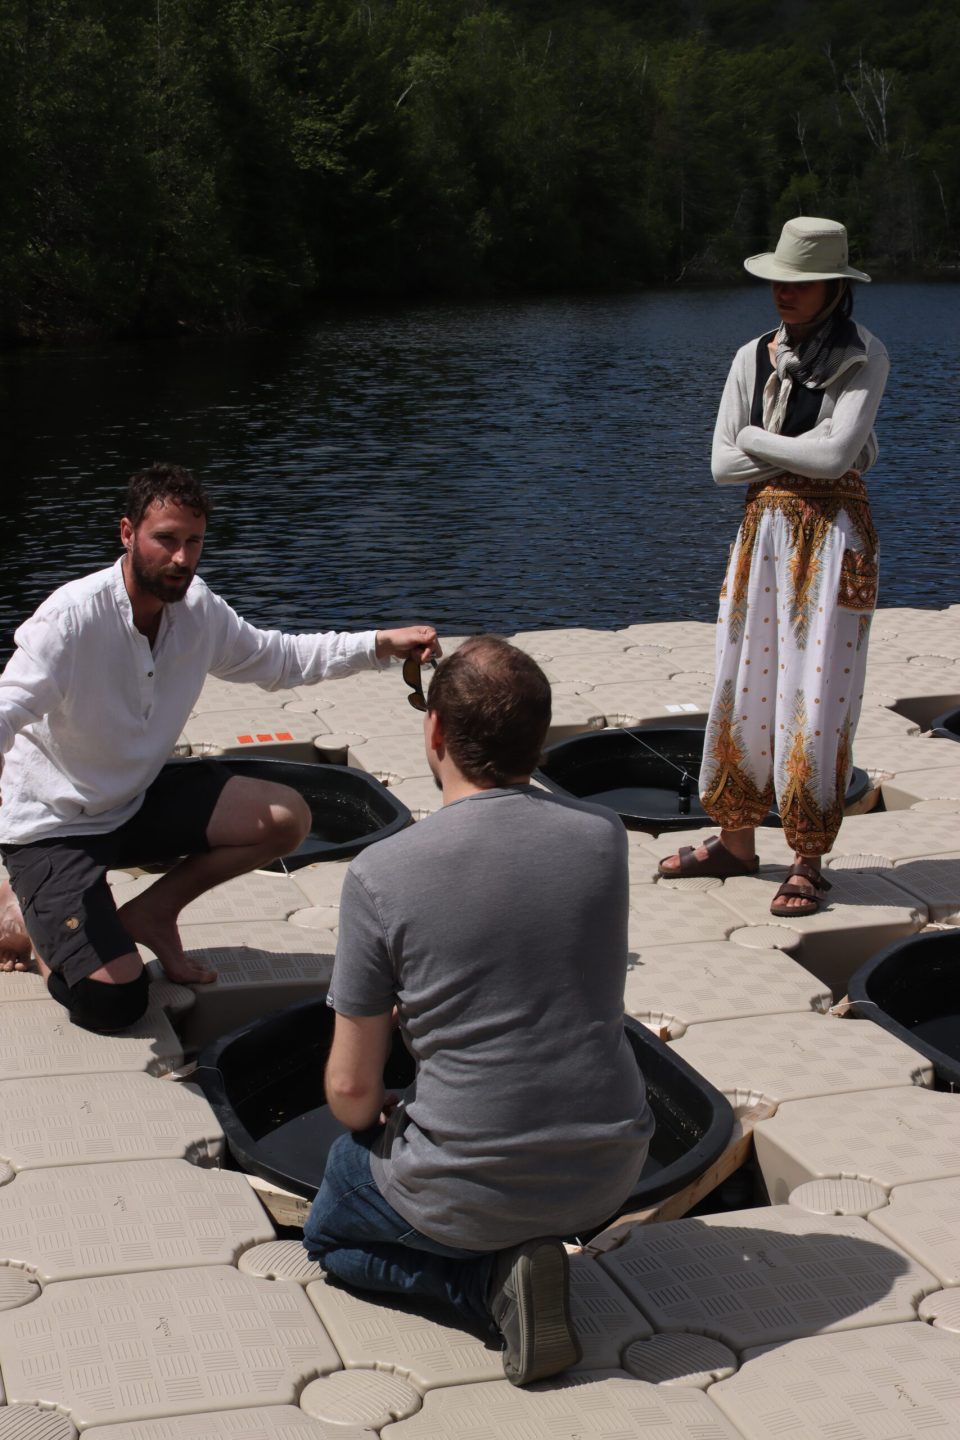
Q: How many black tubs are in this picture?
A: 5